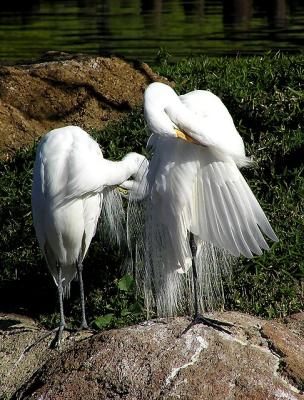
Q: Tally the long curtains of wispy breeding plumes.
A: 2